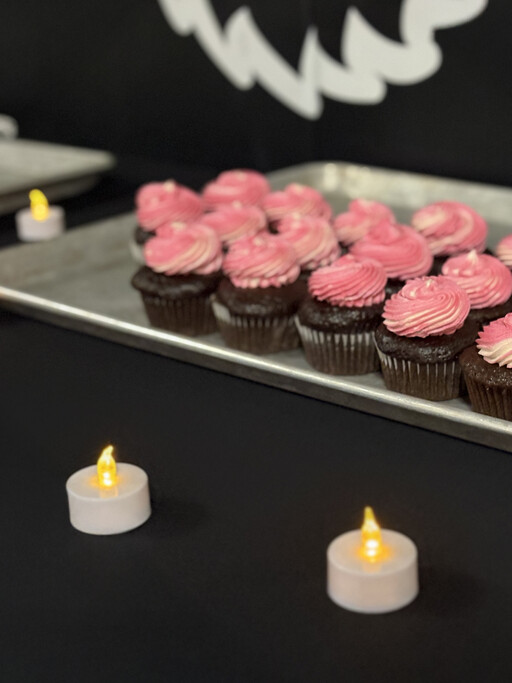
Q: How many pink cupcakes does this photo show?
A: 15